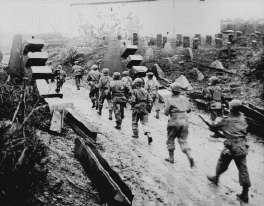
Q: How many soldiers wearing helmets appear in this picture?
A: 11